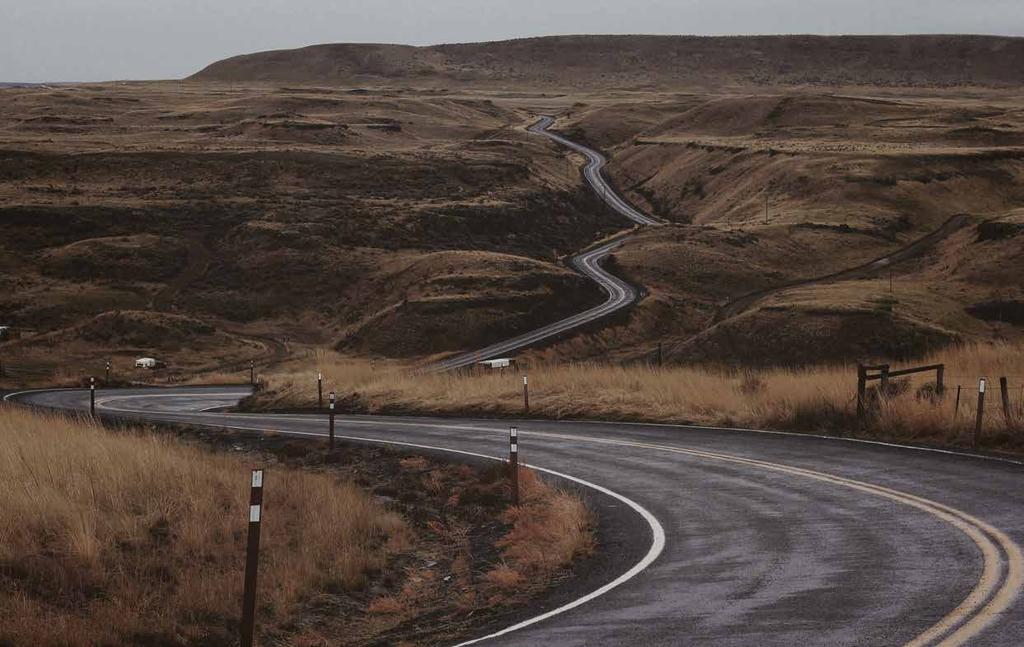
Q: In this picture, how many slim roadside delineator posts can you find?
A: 9